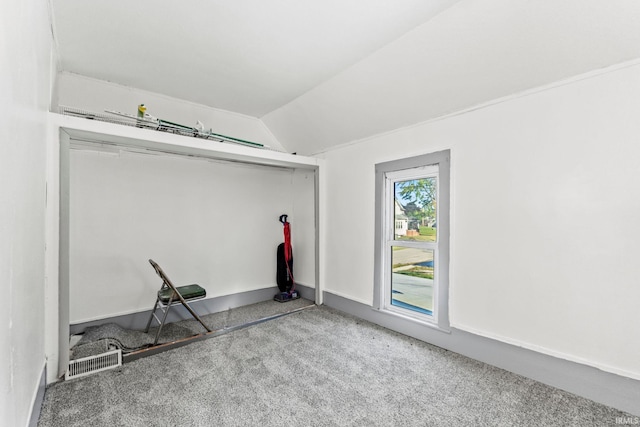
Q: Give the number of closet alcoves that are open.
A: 1